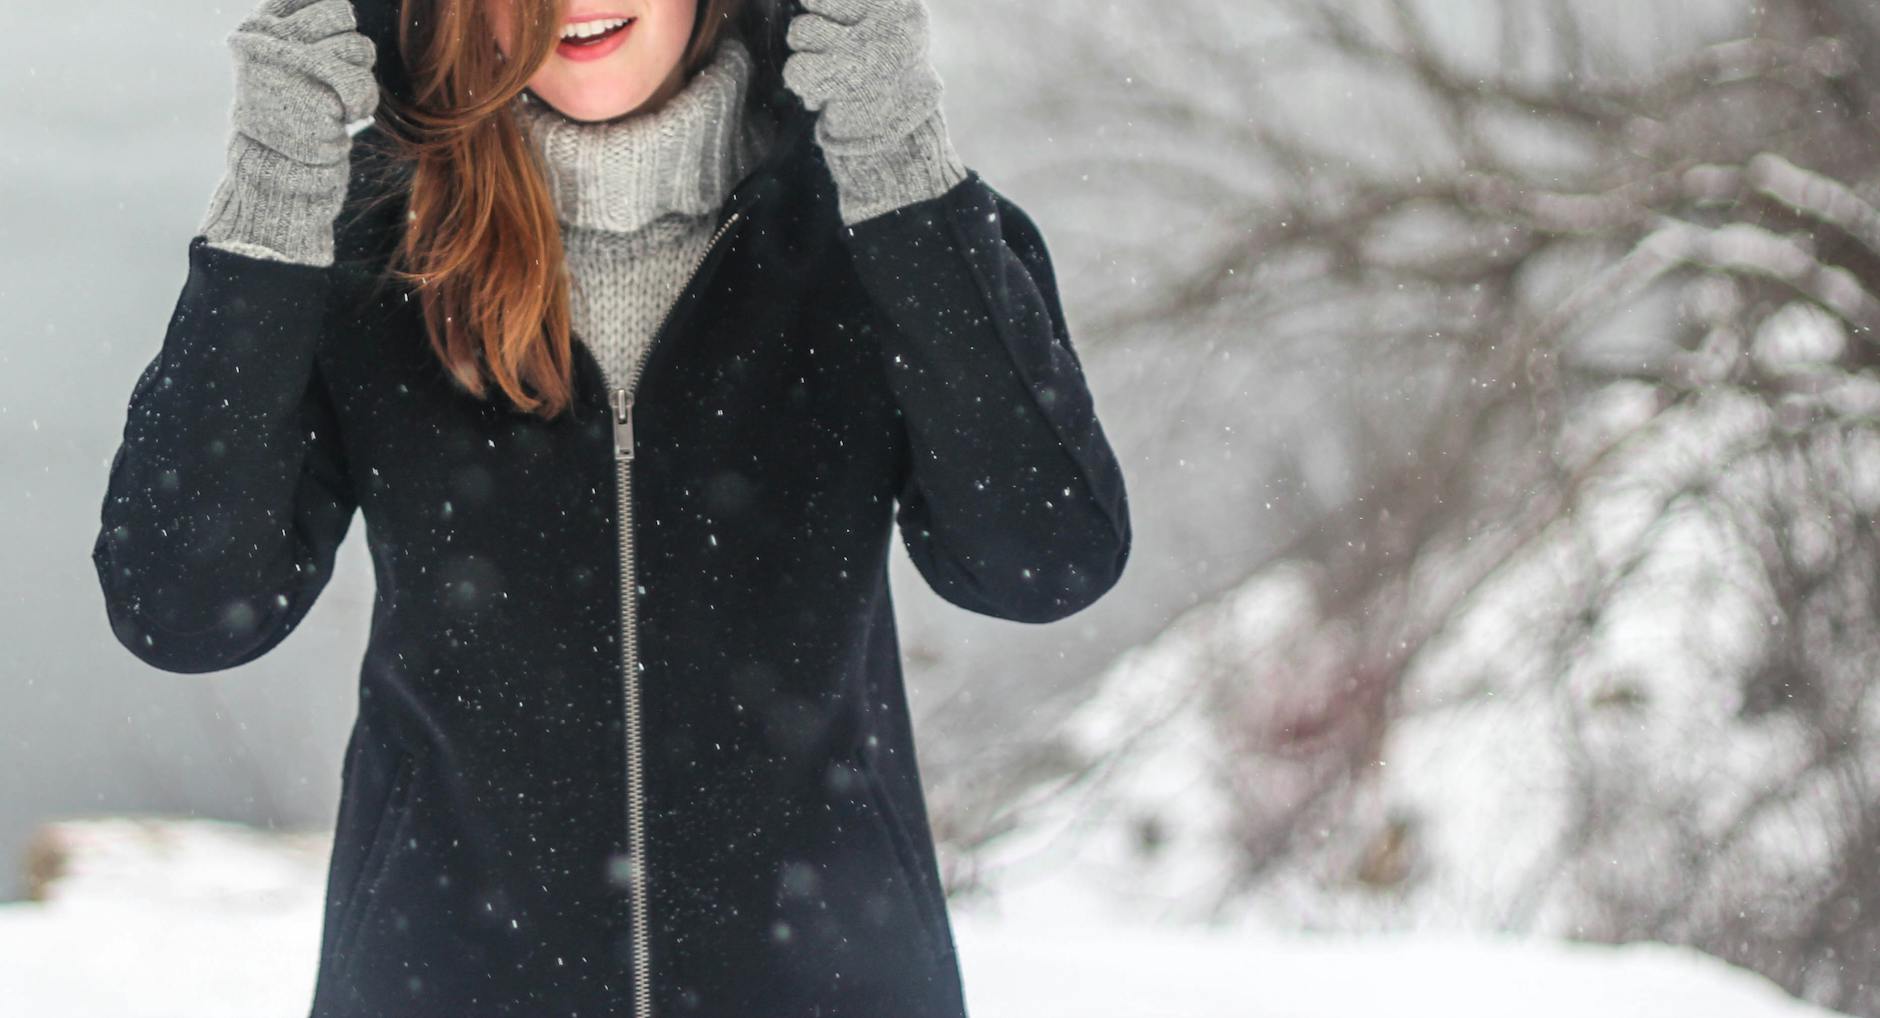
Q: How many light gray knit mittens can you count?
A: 2